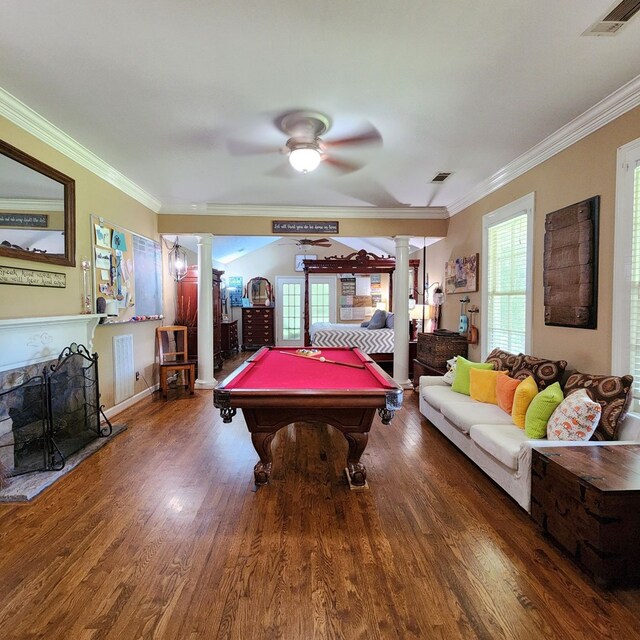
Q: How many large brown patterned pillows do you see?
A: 3